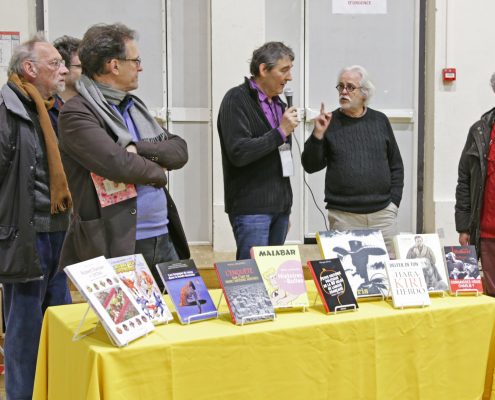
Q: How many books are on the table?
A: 10